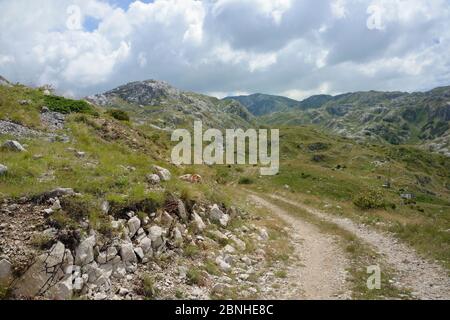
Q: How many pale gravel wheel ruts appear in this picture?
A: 2